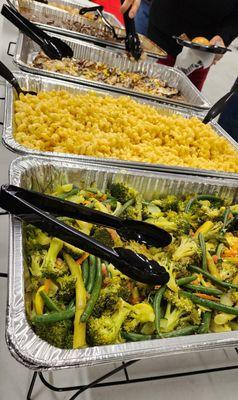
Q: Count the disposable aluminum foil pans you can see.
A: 5